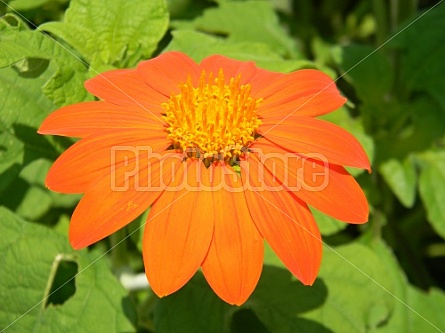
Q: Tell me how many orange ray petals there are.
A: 13